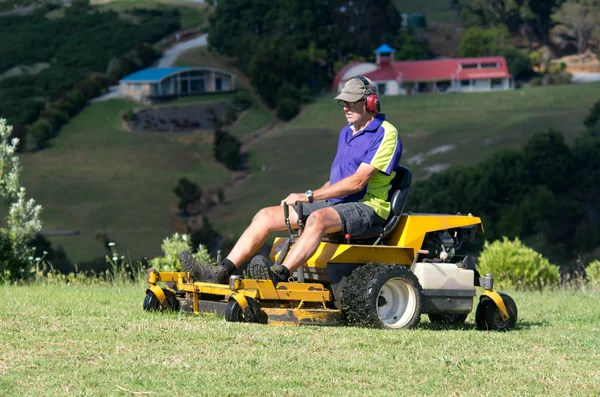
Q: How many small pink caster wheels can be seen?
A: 0